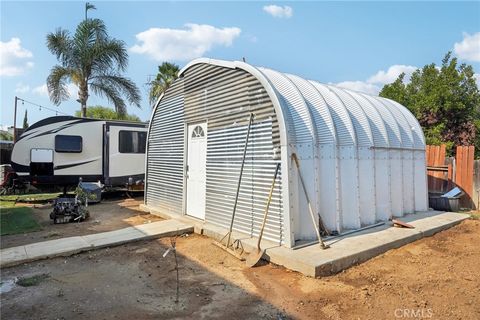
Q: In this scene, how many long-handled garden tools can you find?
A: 3